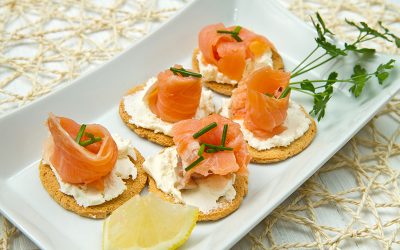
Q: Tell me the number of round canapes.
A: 5